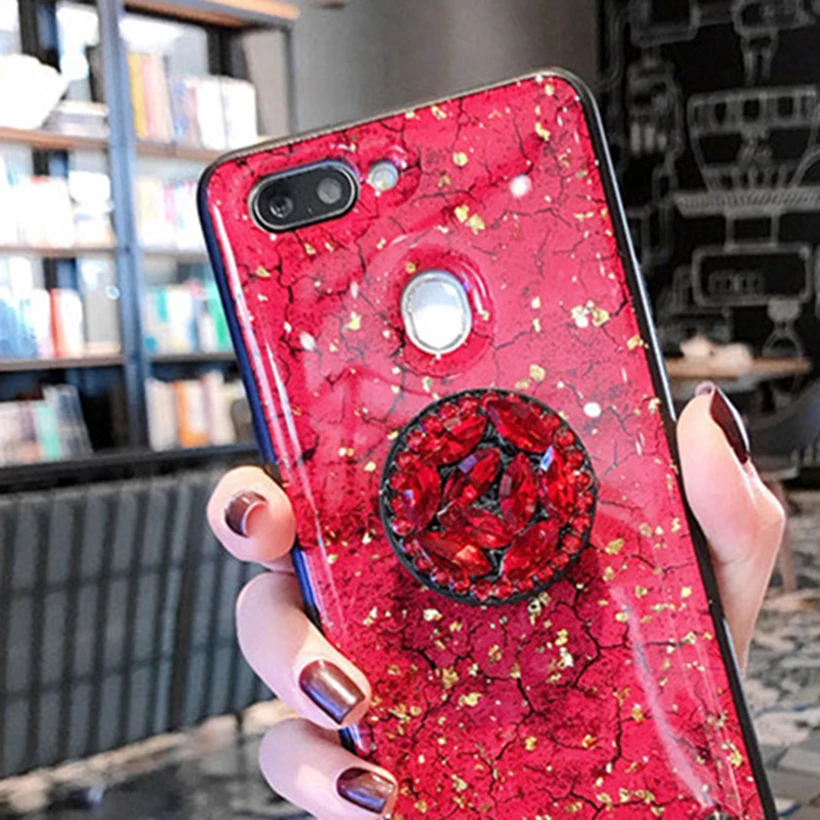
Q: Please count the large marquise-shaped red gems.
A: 9